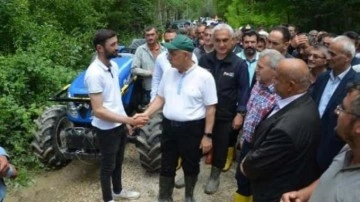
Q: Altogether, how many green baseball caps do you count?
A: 1